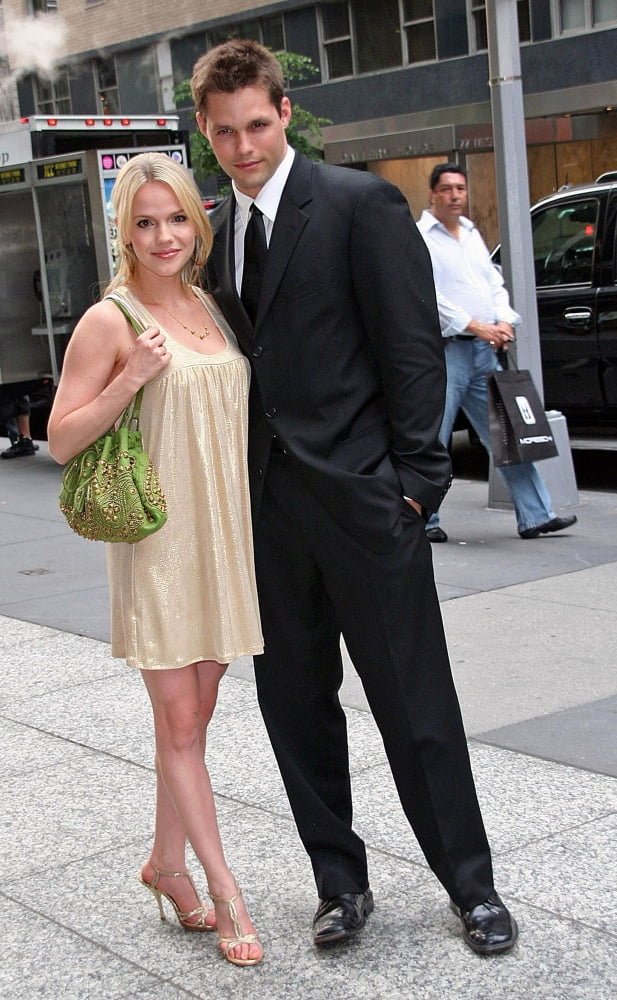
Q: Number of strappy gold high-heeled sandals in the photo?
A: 2